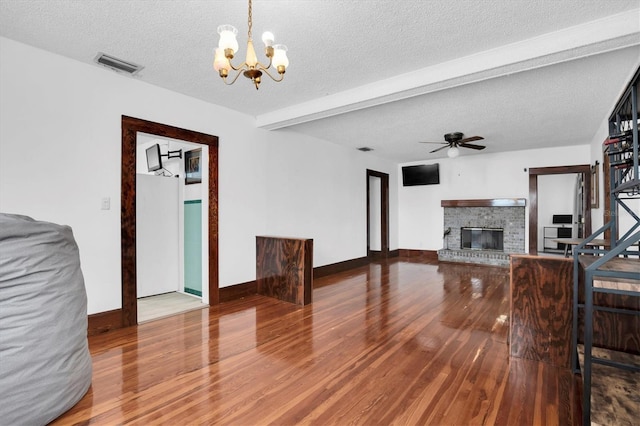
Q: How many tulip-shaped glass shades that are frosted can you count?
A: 3